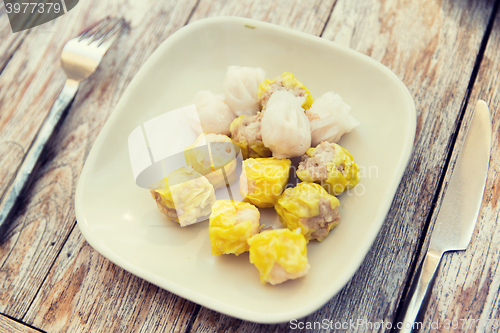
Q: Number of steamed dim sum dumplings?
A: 13